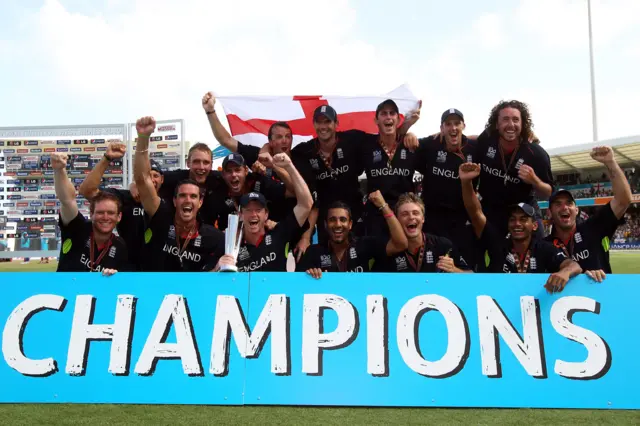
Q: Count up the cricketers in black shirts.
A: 15